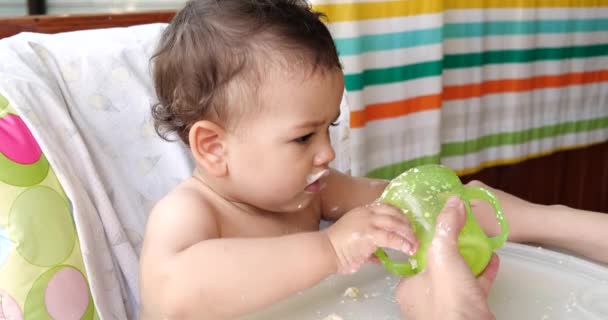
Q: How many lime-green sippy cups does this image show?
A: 1